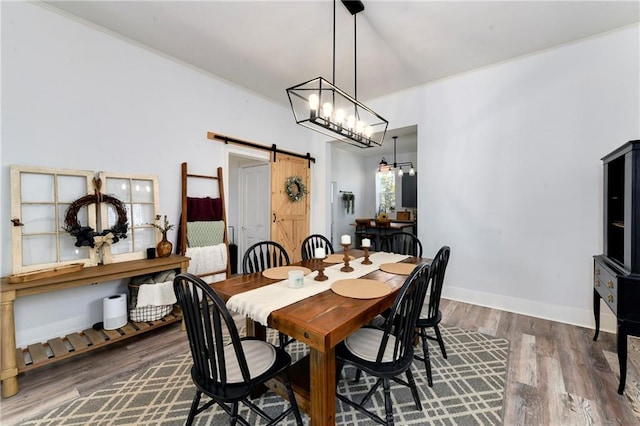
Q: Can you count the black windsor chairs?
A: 6